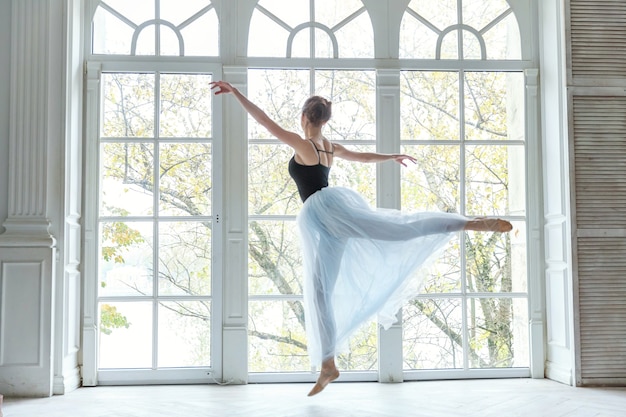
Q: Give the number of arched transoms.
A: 3